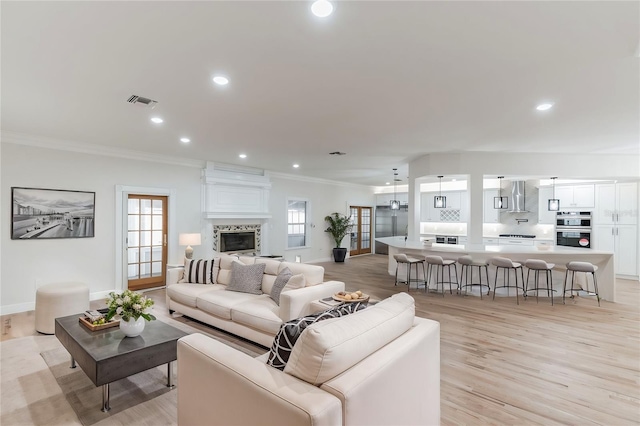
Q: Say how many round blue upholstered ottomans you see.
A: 0